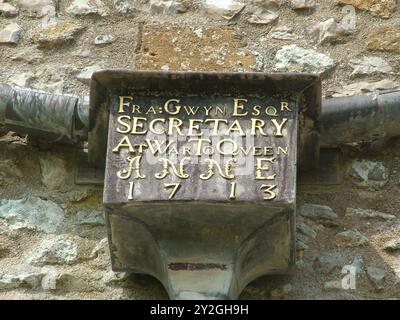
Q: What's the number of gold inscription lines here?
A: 5